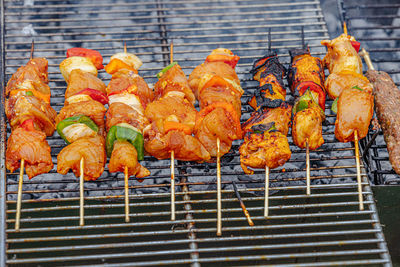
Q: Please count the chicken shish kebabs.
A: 8